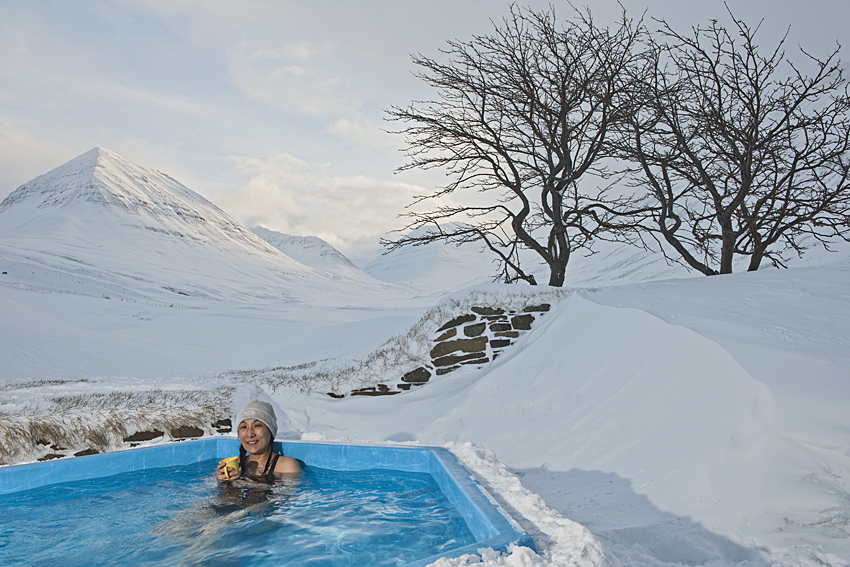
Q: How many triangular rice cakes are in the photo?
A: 0